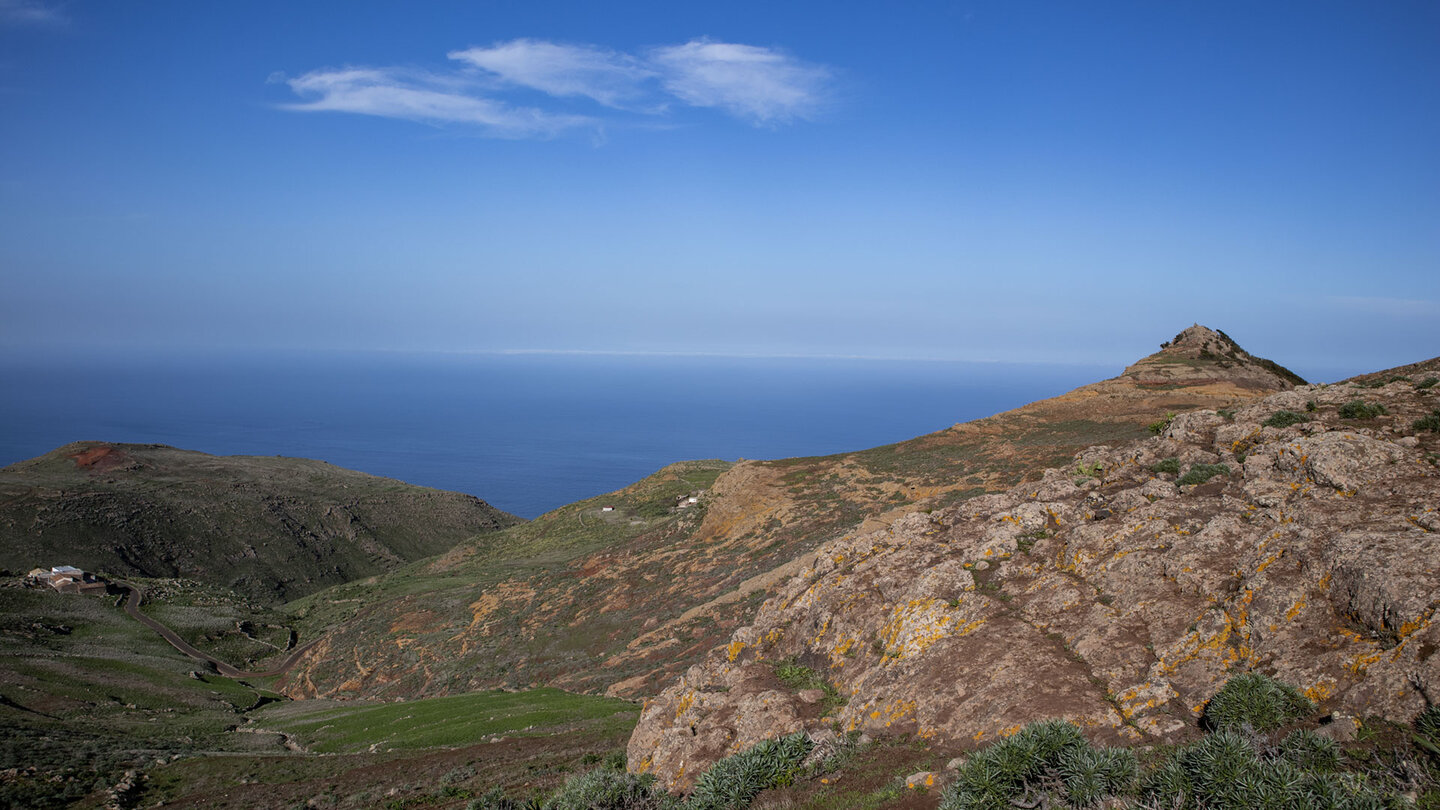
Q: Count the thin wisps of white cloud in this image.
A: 3